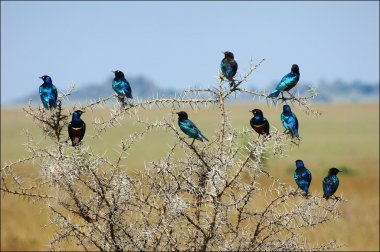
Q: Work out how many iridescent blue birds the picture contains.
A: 10